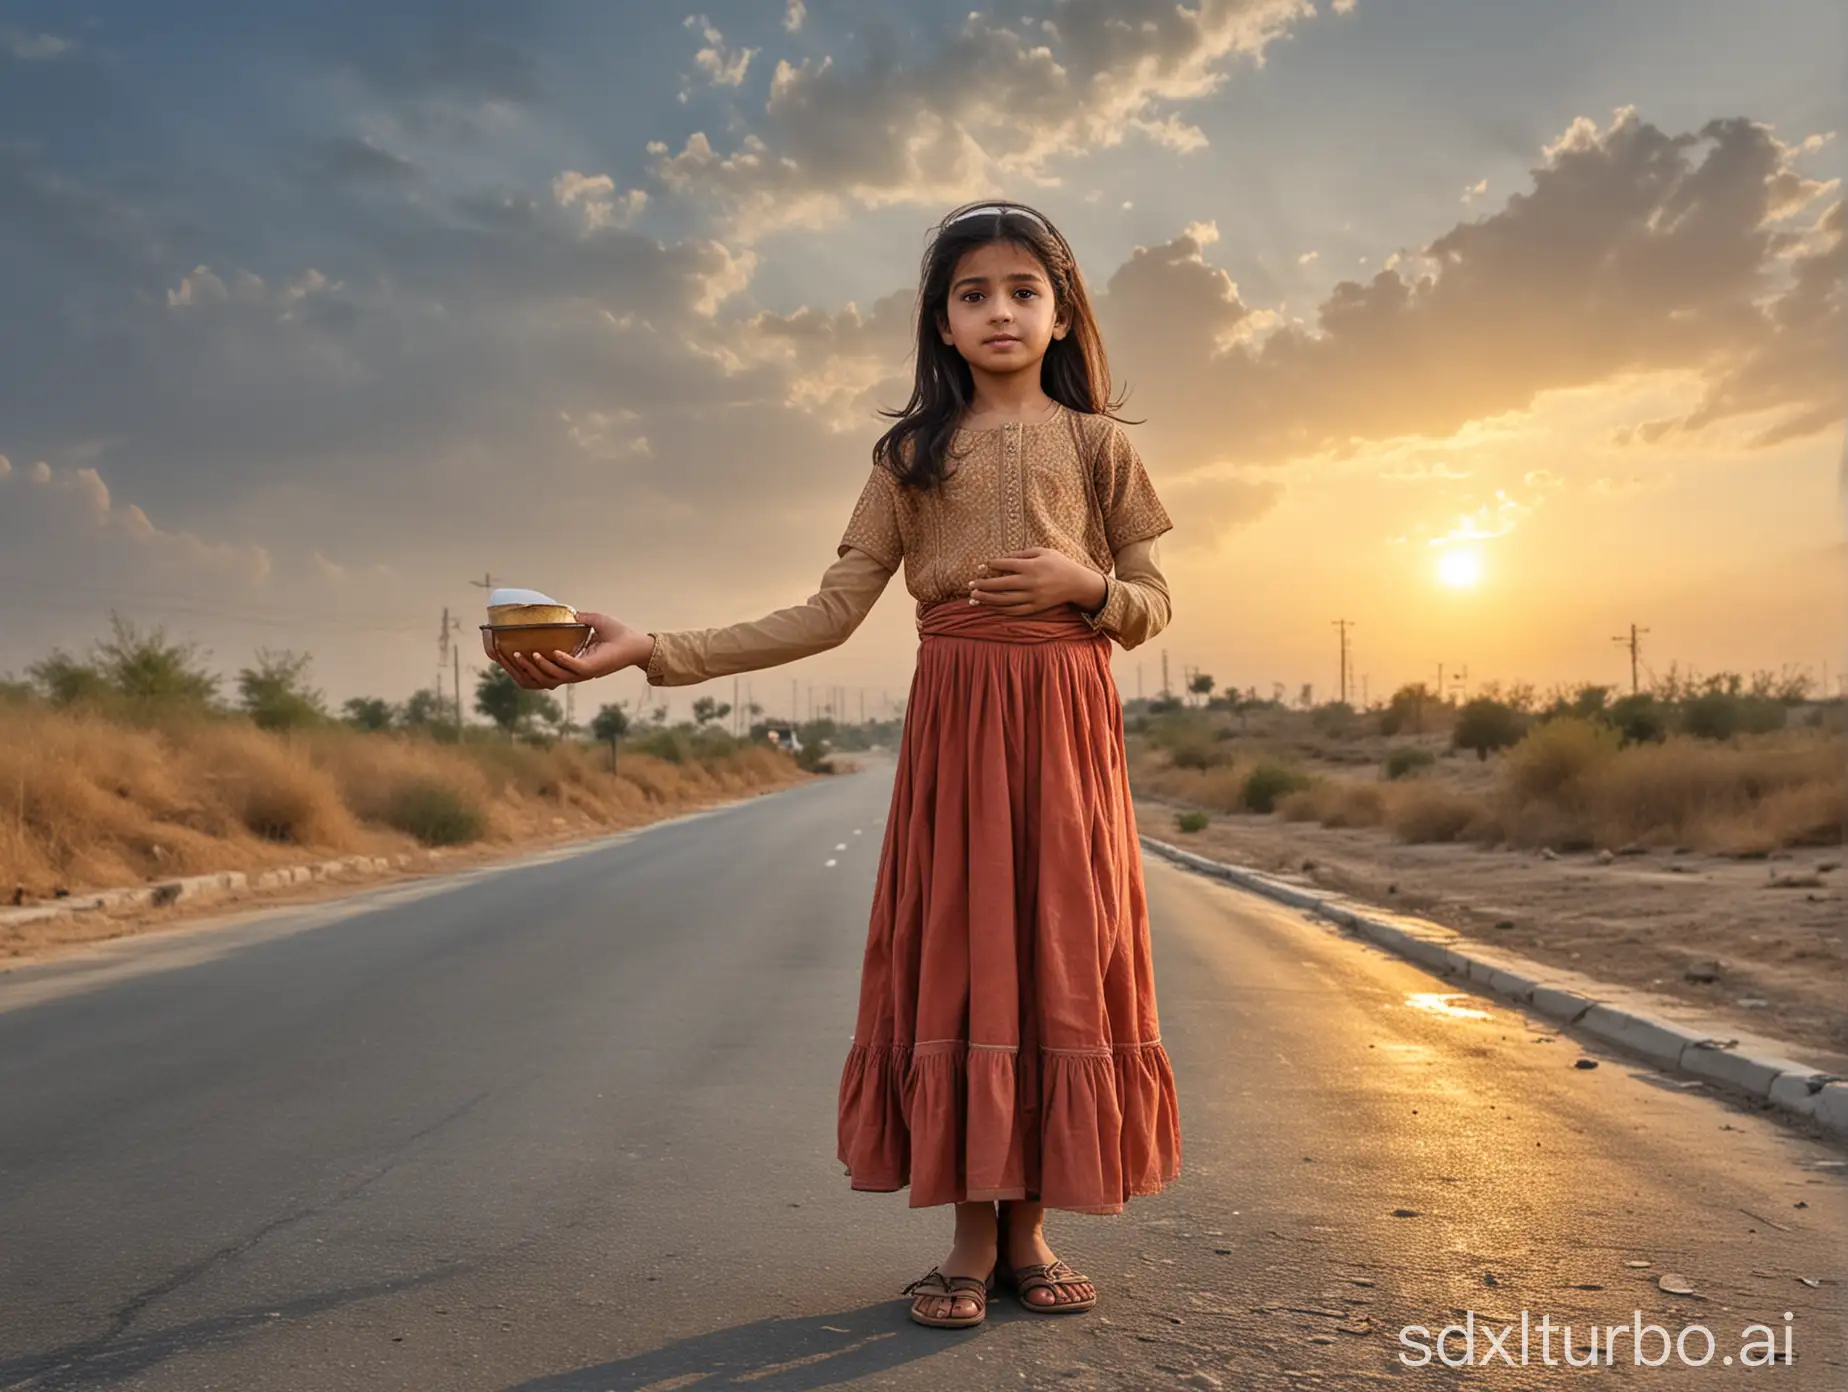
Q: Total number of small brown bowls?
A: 1